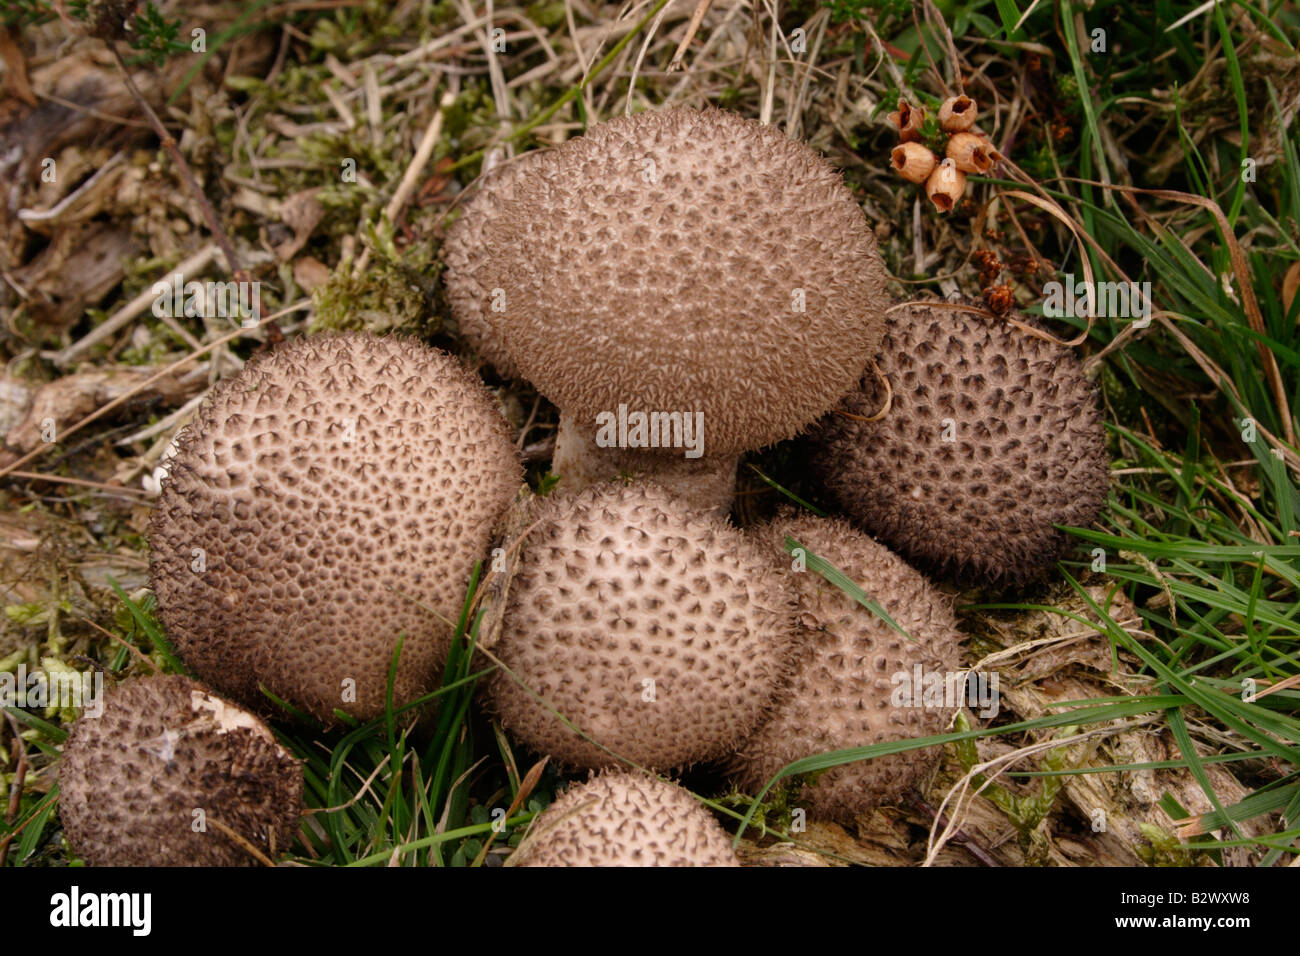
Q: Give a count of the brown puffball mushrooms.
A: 7